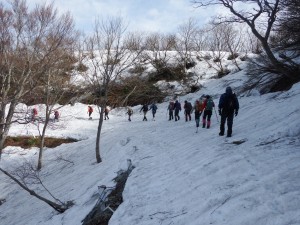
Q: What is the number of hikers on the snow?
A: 13